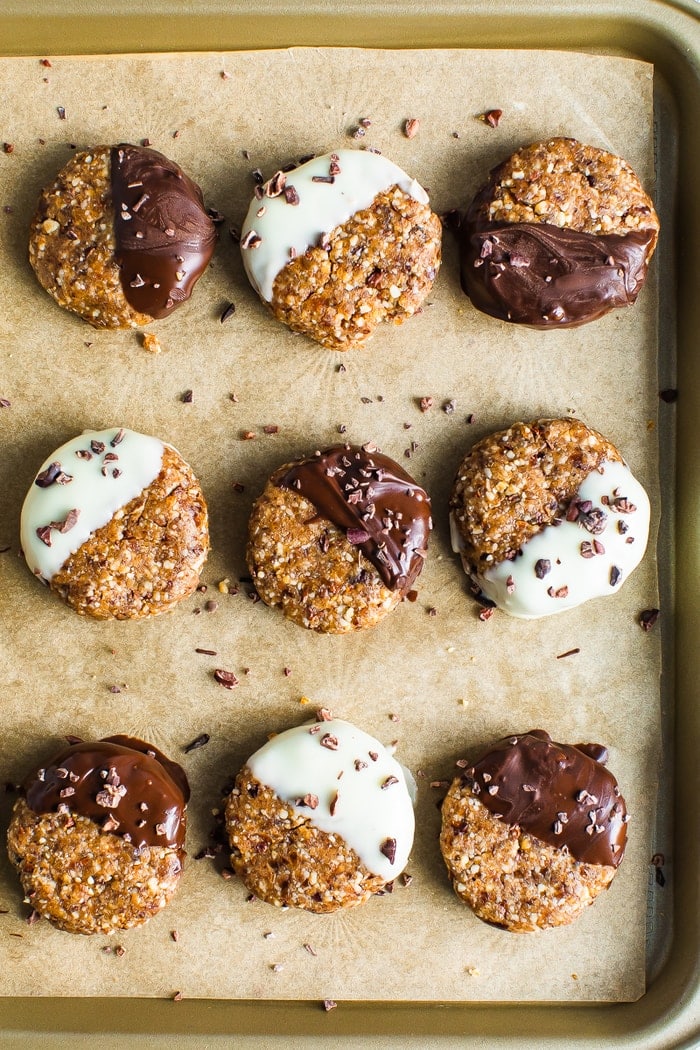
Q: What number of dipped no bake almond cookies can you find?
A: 9